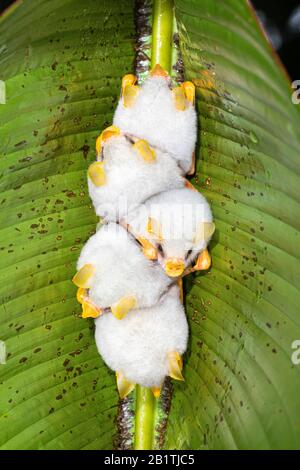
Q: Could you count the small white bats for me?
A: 5